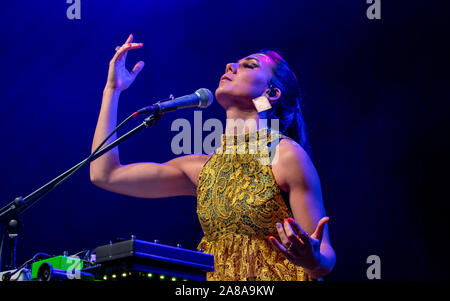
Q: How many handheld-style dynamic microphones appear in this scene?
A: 1